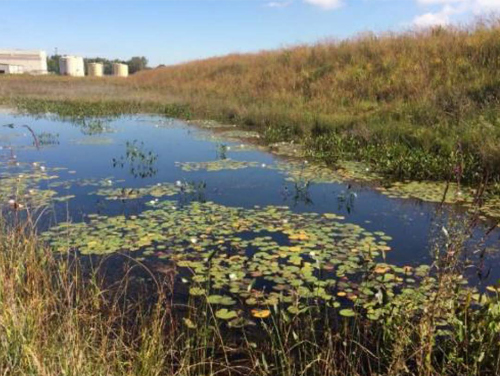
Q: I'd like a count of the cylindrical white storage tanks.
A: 3